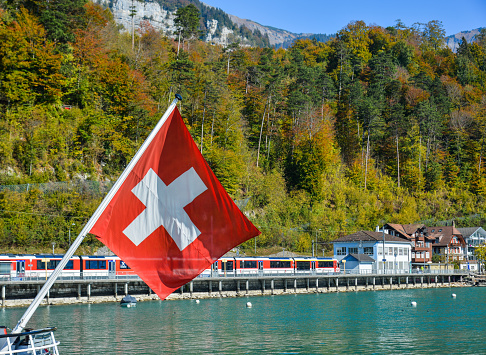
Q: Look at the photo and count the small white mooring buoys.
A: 5